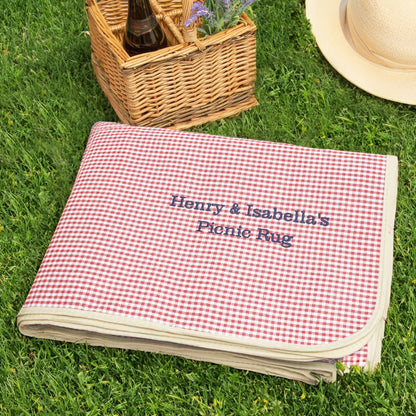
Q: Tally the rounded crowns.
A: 1